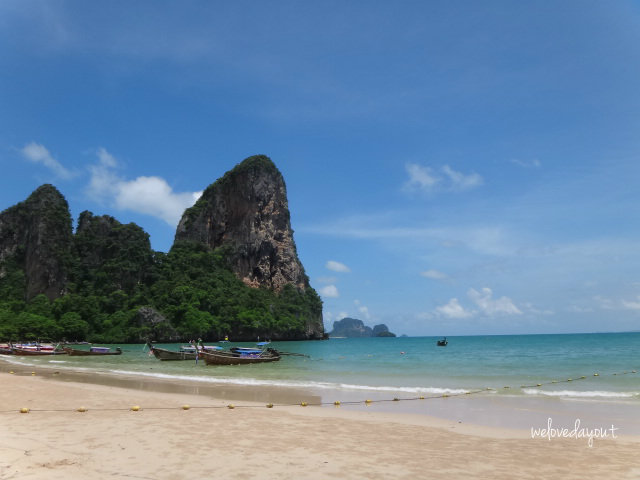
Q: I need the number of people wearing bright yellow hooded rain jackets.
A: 0